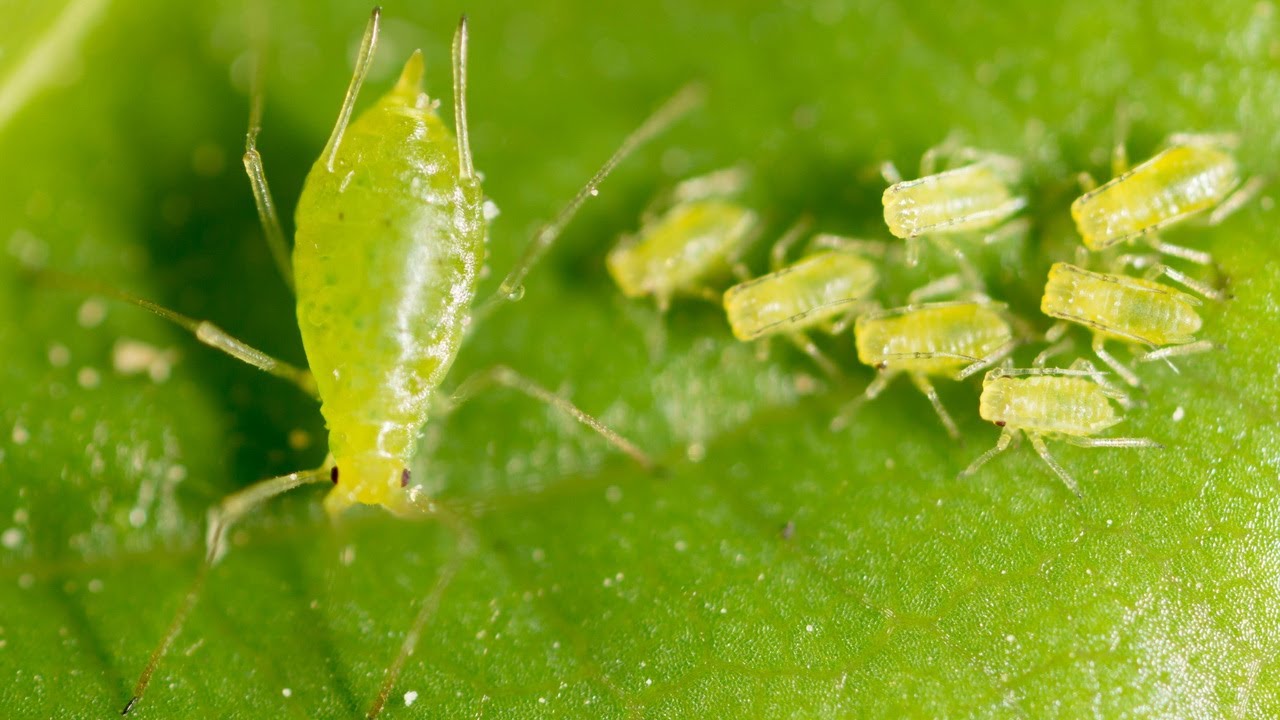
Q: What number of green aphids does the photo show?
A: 8